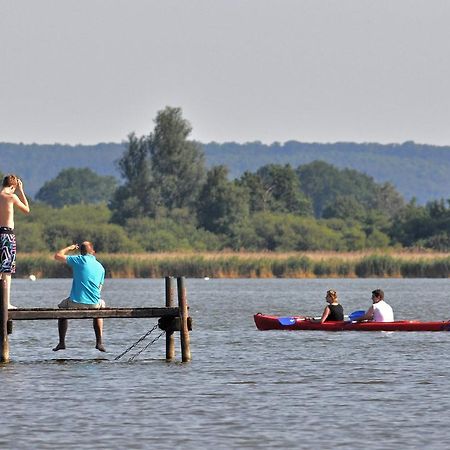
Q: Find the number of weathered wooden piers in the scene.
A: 1